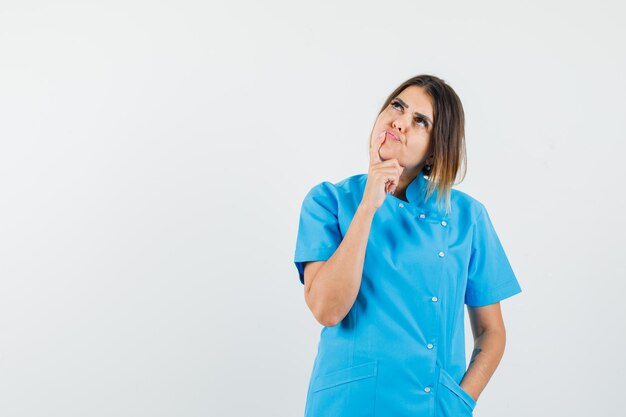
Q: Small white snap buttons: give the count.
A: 7